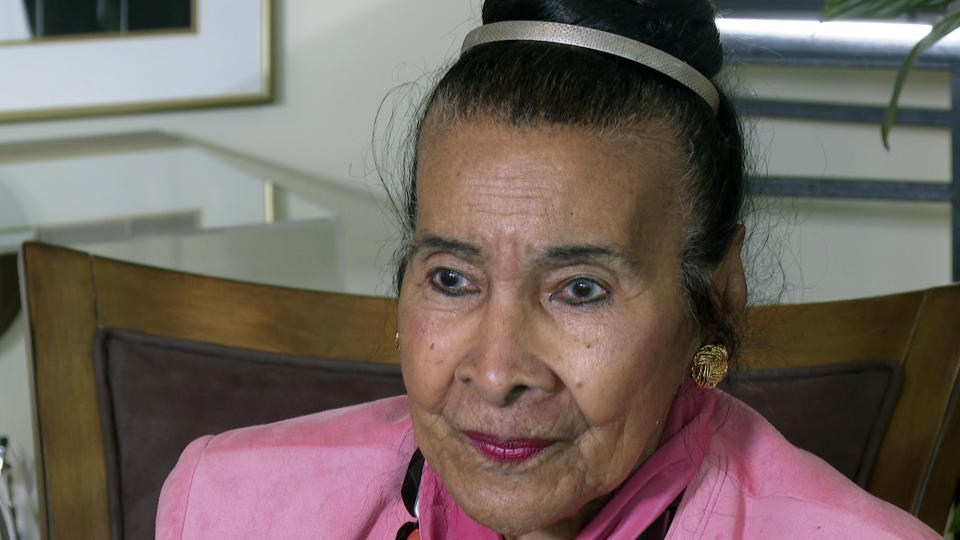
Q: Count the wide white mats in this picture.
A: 1